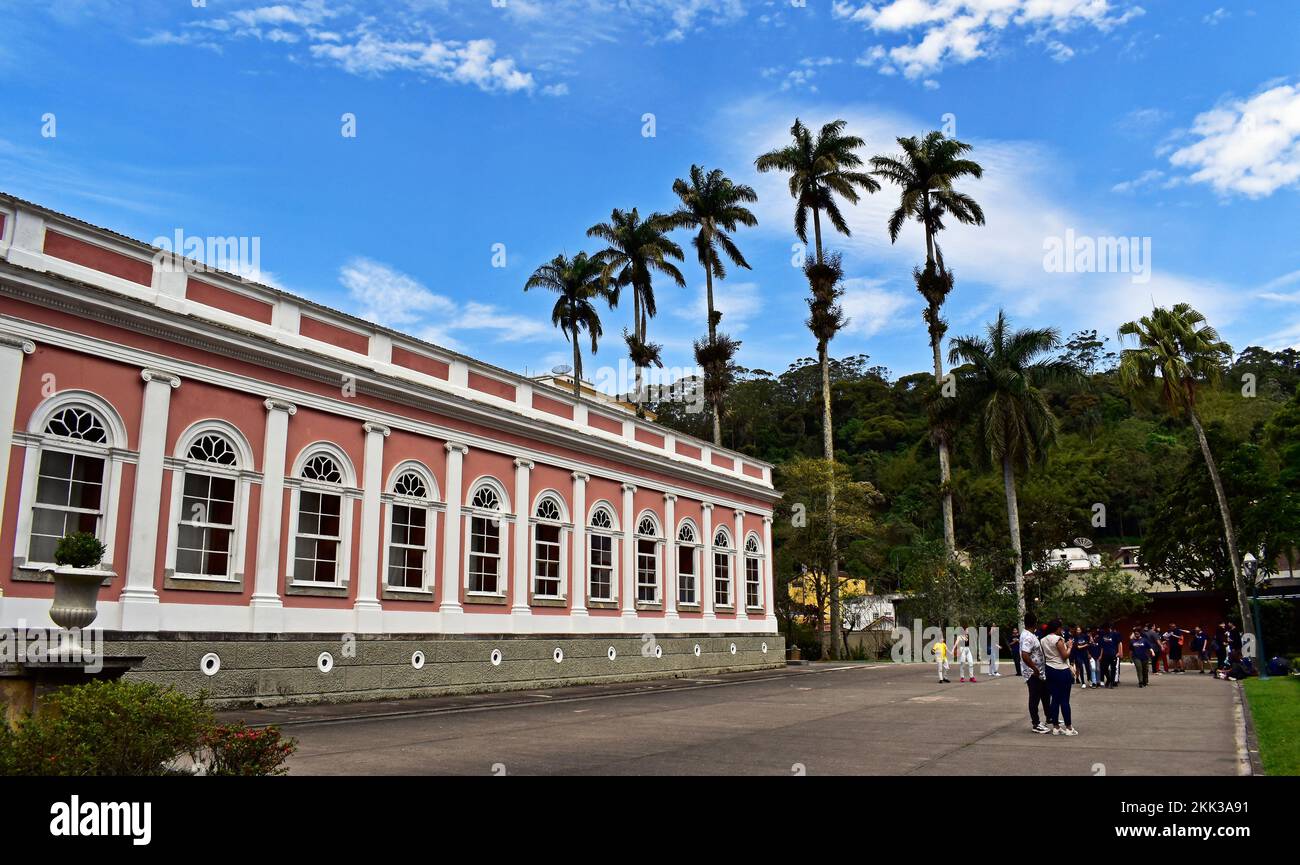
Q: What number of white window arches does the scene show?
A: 11